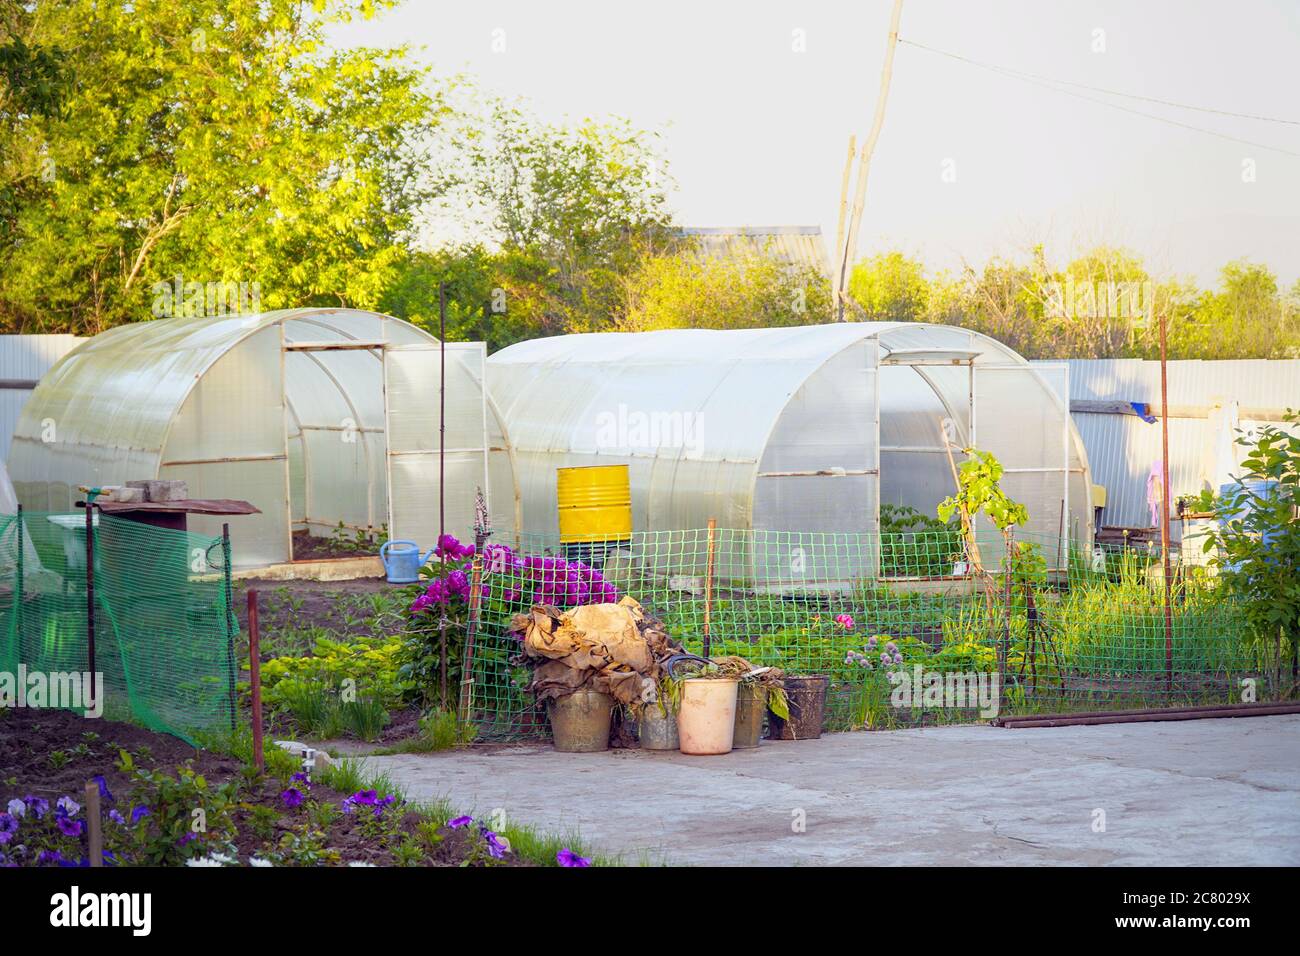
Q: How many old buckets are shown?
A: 5